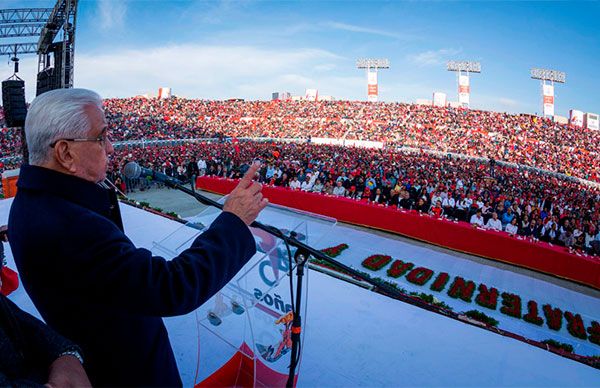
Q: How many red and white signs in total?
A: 3